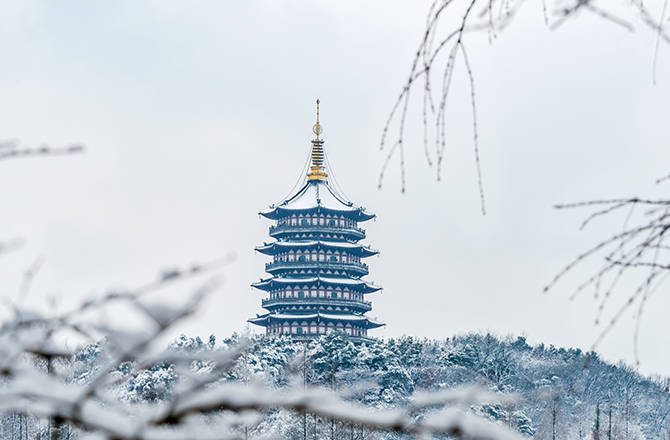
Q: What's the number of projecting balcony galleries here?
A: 3